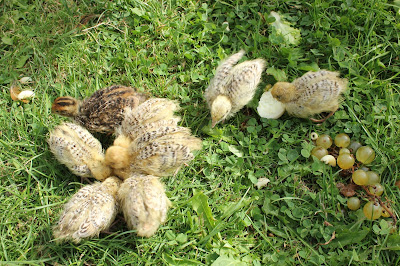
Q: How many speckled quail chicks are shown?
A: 8